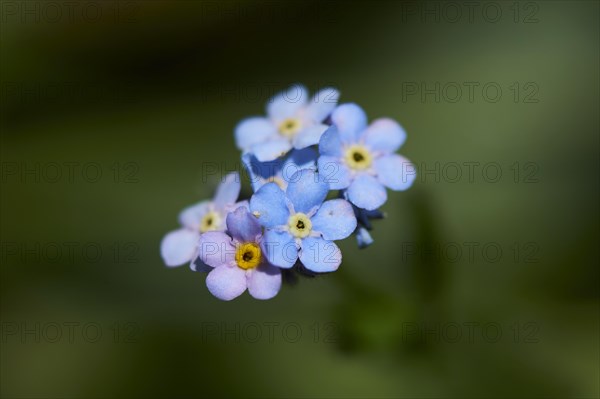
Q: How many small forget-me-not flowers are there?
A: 6